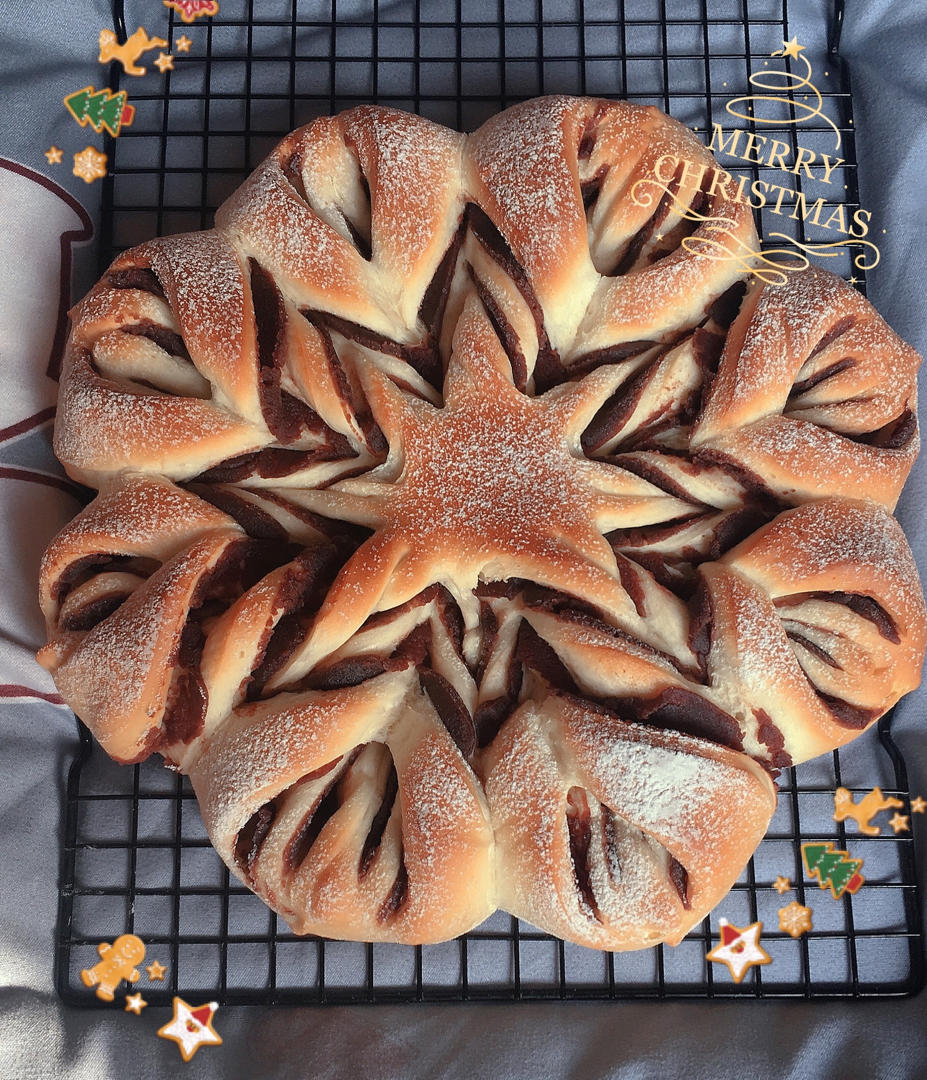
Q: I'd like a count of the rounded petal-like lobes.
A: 8